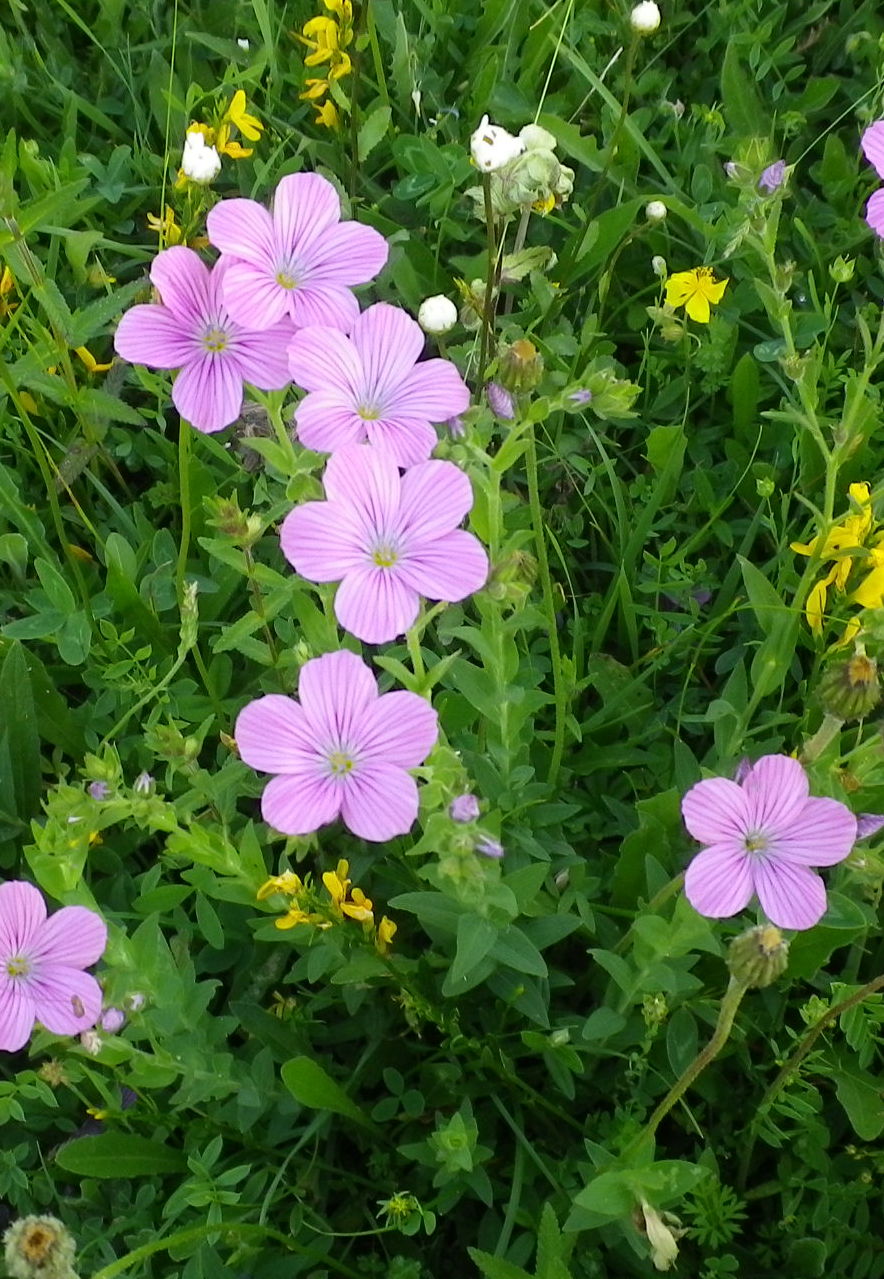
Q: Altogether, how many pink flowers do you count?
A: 8